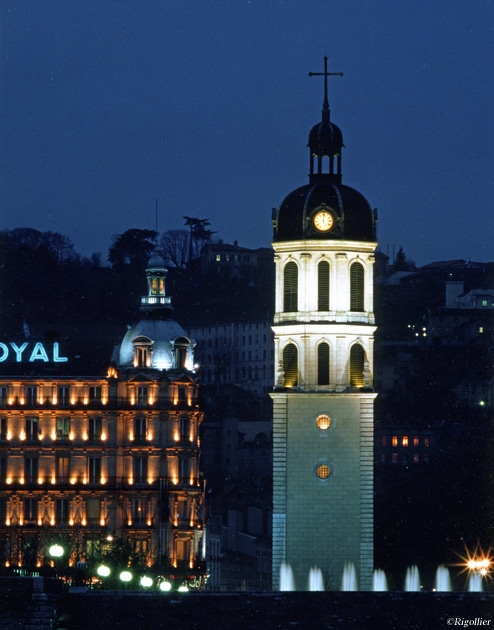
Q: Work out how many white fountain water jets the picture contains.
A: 7